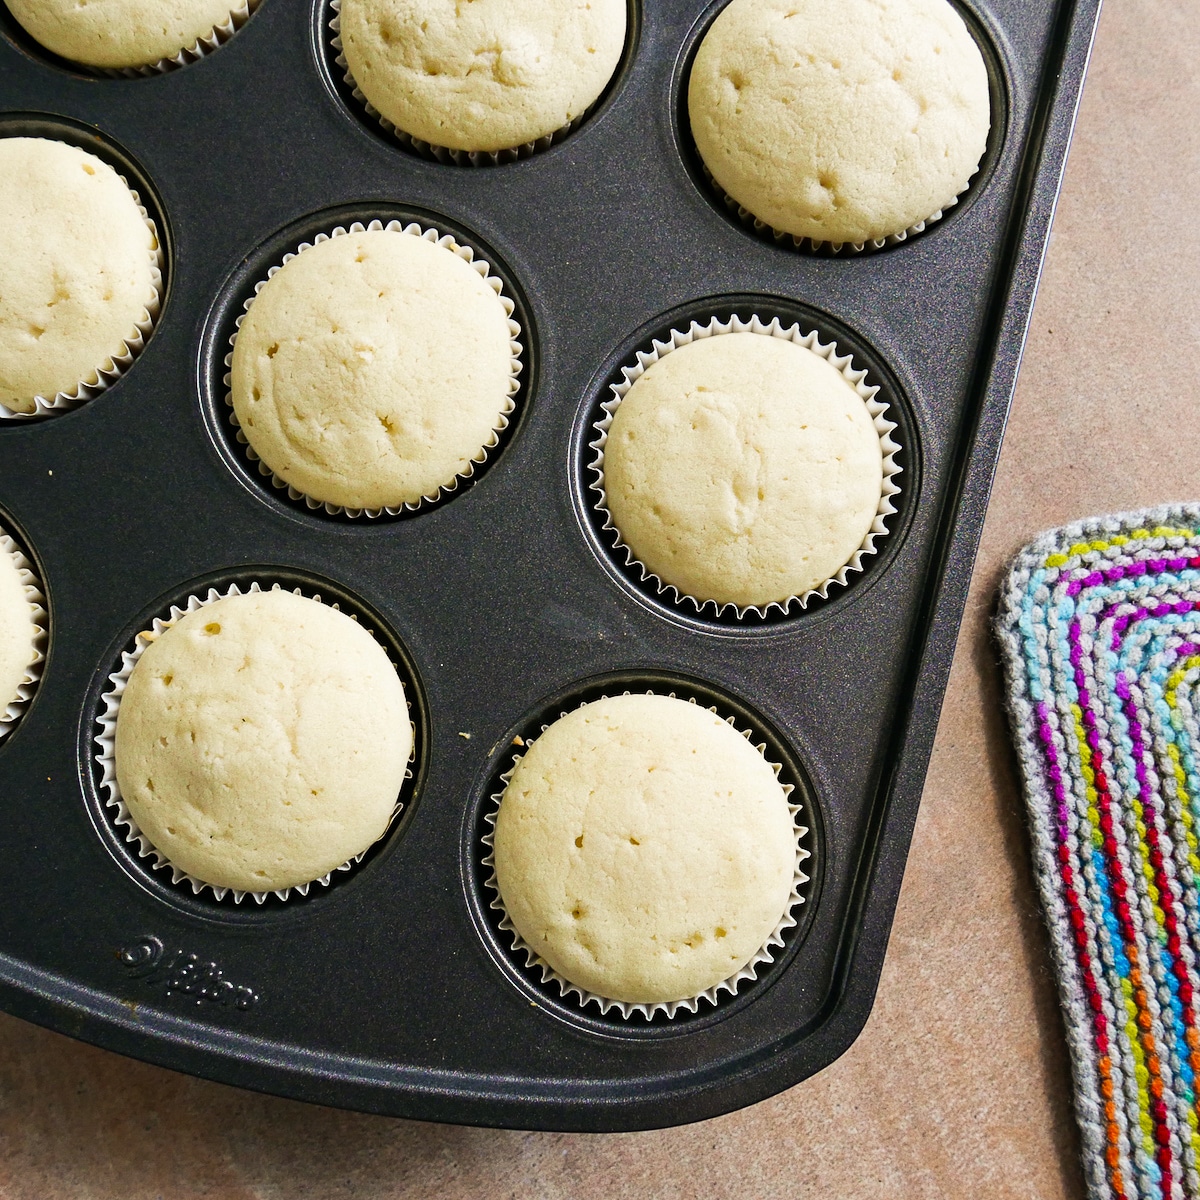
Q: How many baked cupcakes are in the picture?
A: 9